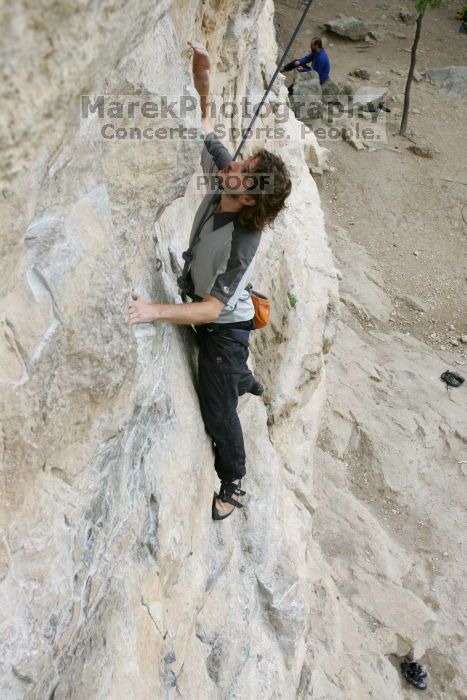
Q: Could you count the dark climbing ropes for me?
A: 1